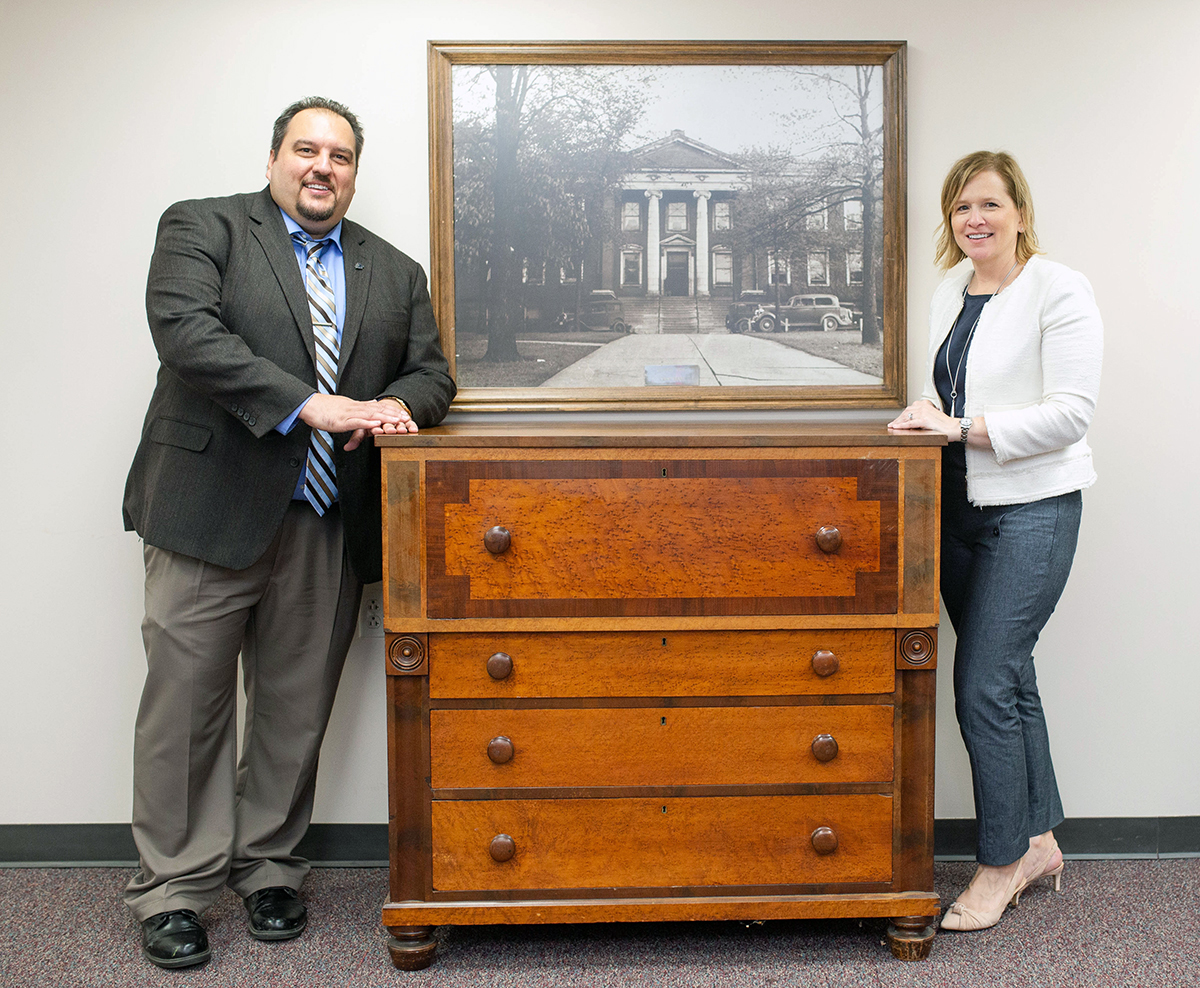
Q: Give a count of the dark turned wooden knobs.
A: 8